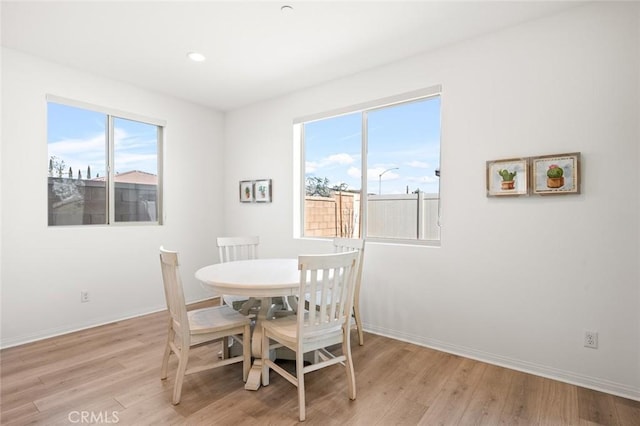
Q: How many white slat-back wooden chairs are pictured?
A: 4